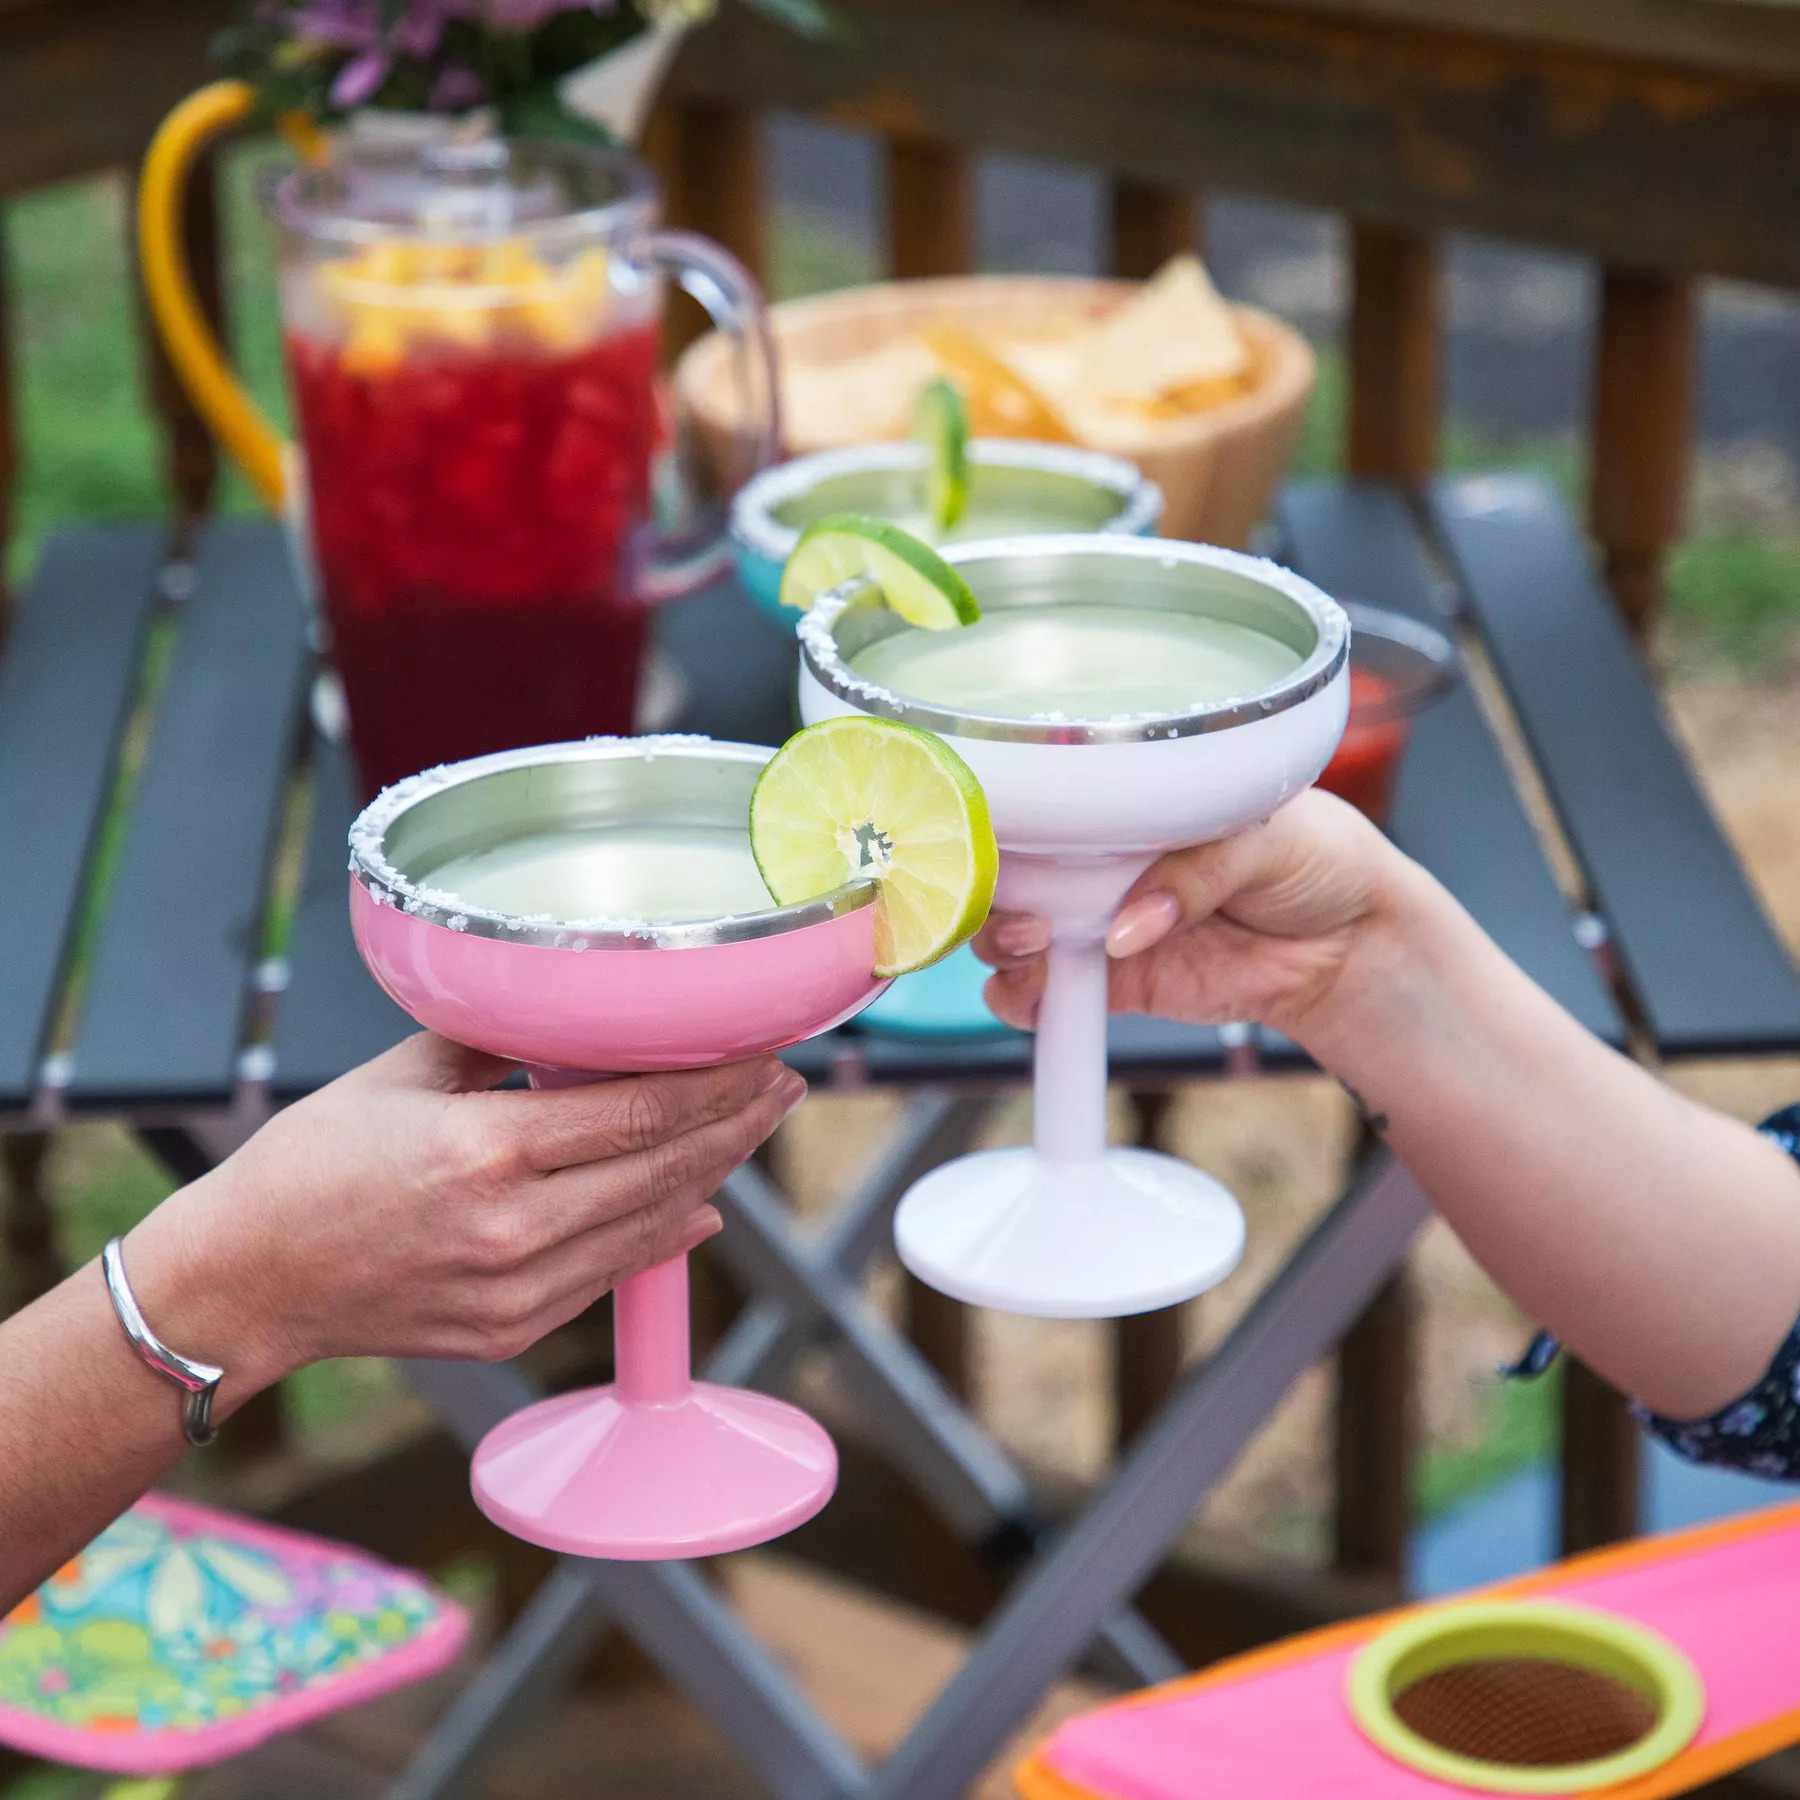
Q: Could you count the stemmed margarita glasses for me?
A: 3